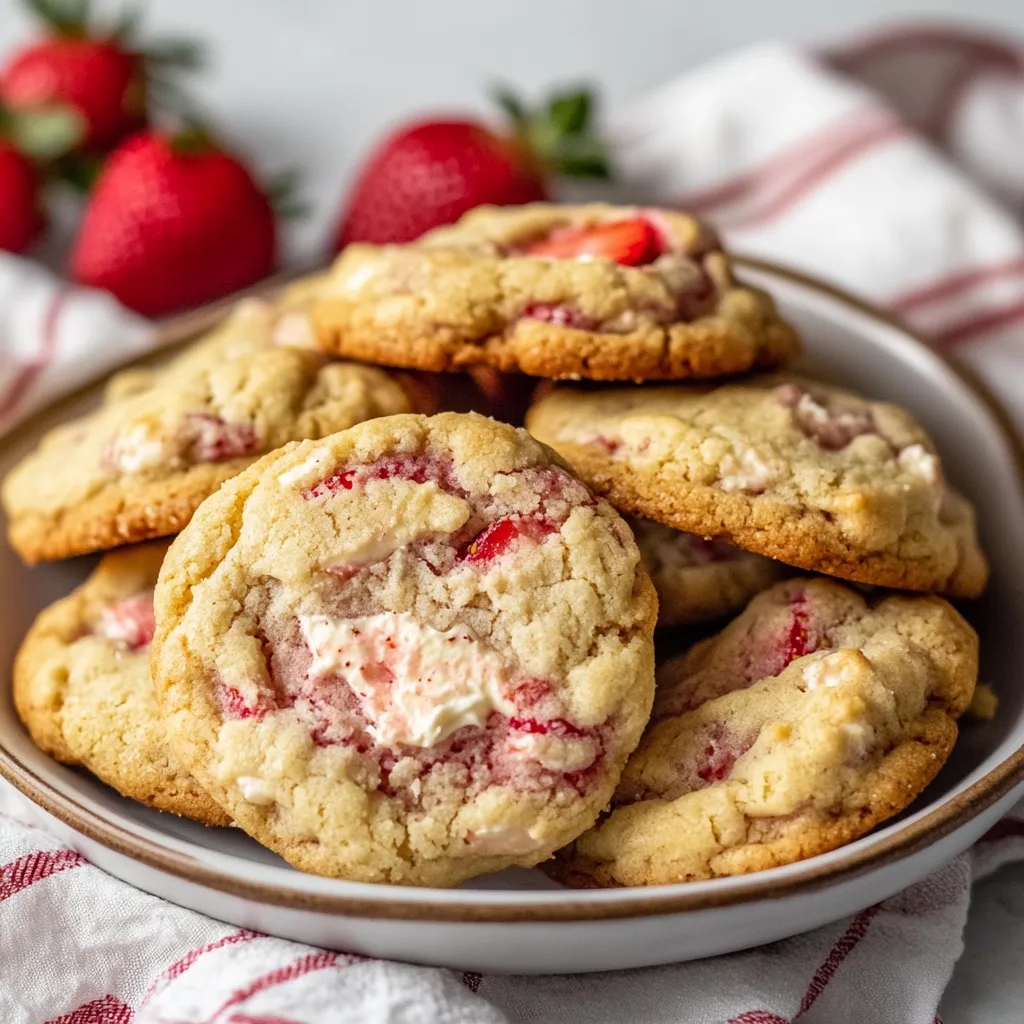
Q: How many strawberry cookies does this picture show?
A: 7